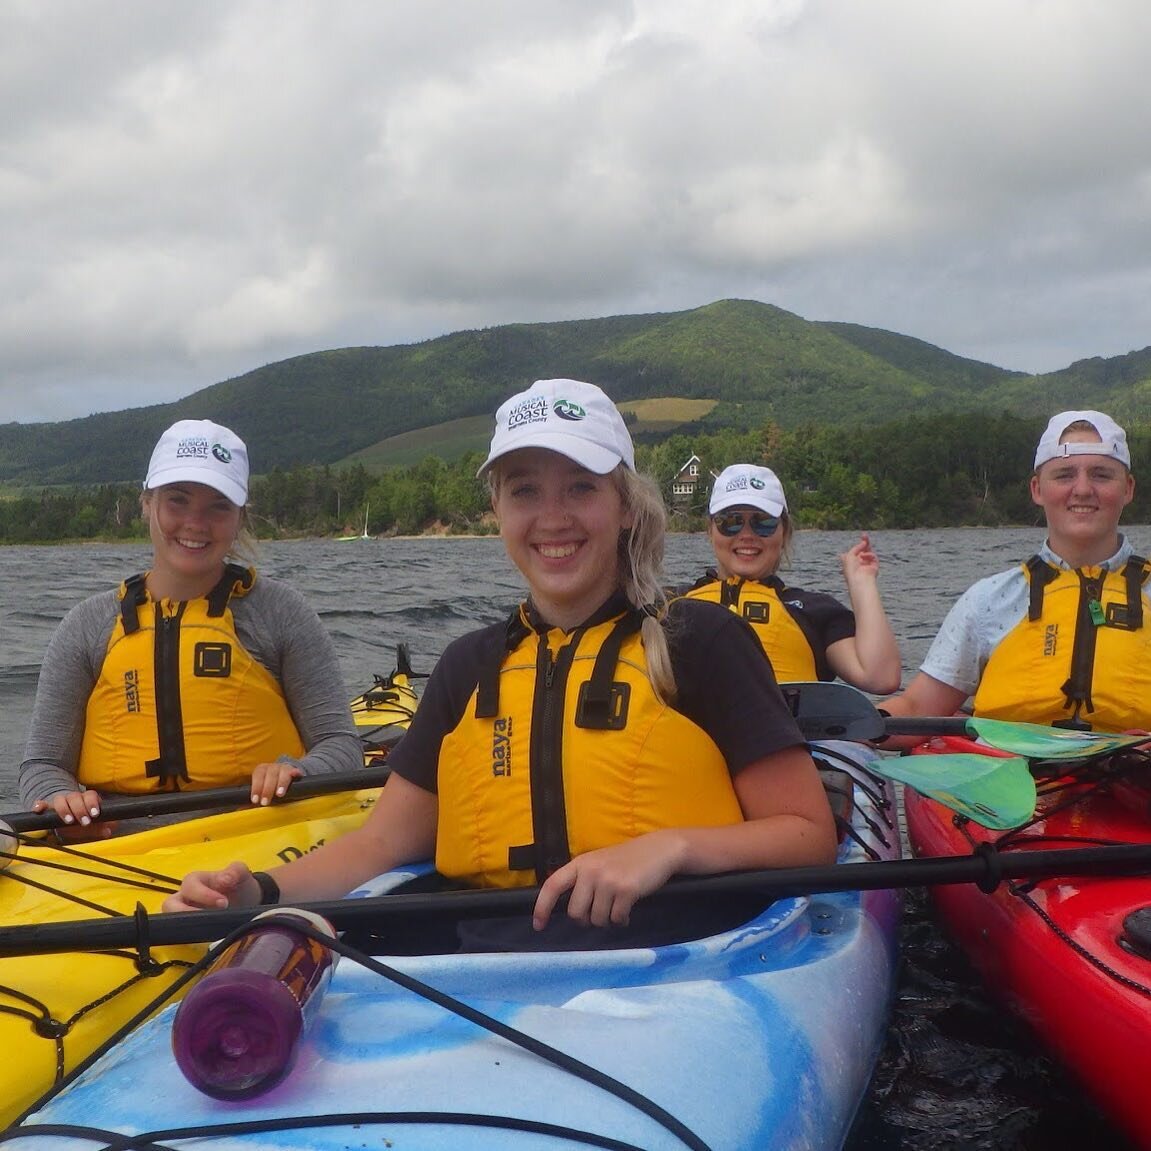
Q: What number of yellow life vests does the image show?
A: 4